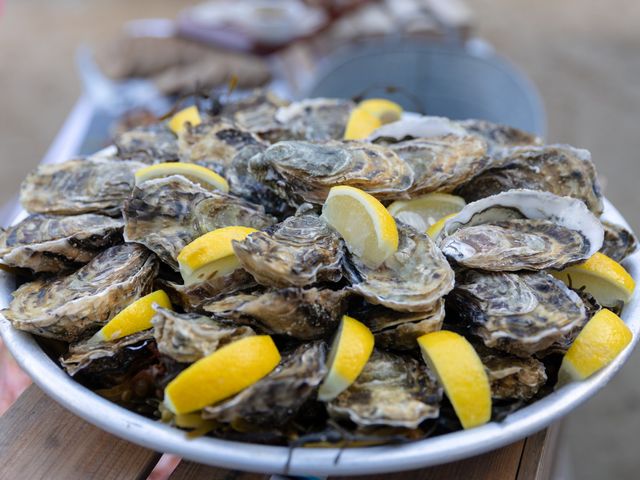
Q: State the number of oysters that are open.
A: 2